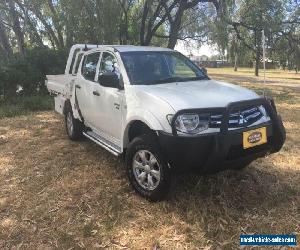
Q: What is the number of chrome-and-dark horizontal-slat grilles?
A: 1